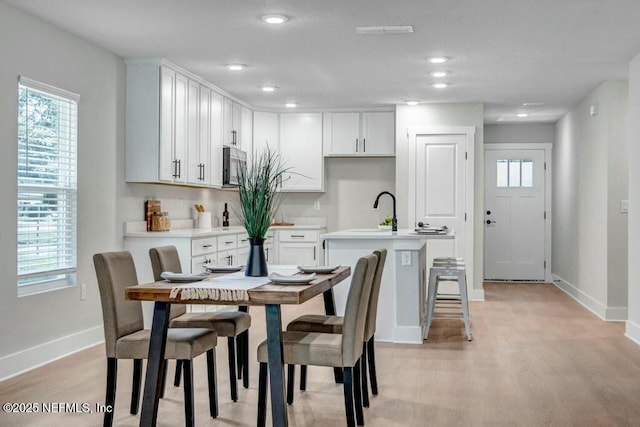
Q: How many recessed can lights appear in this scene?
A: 9